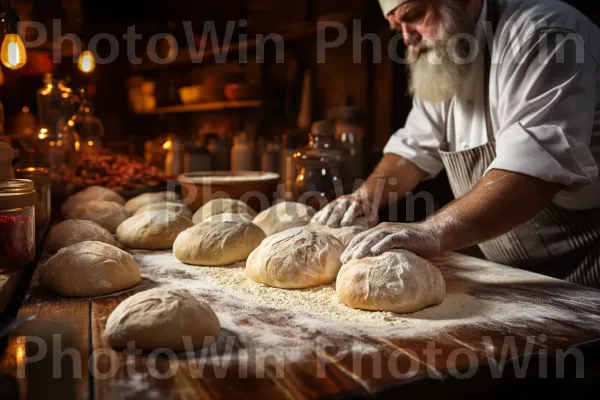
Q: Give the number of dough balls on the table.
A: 14